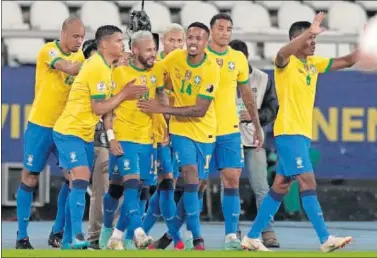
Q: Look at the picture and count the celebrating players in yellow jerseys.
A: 7